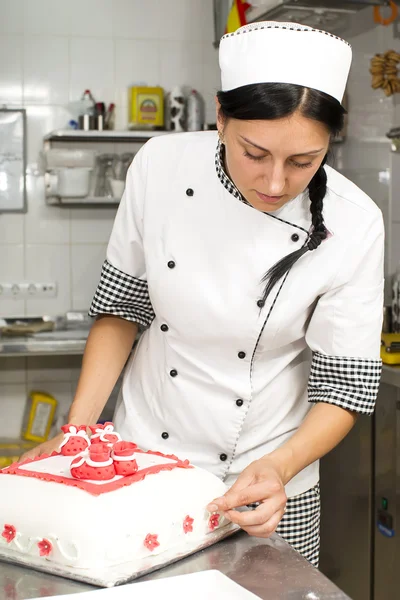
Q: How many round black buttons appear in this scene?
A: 10